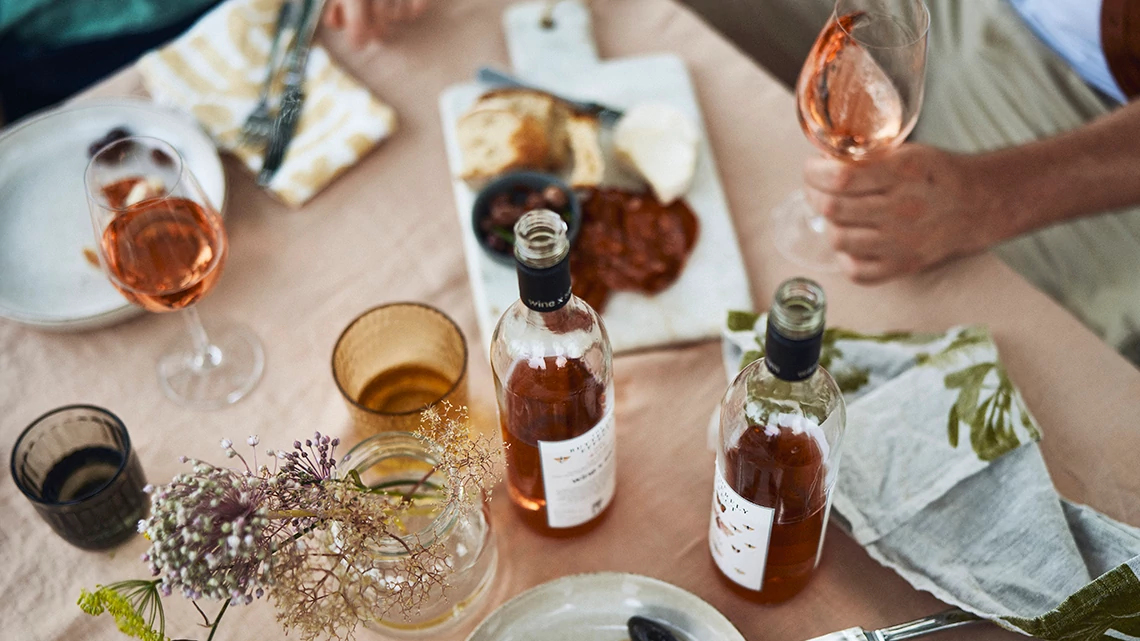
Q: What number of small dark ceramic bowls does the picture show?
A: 1